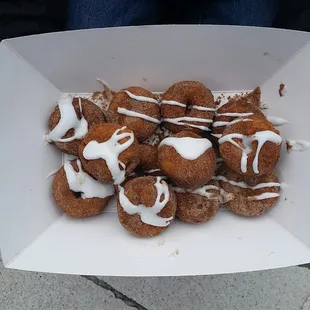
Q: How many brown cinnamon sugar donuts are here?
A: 12